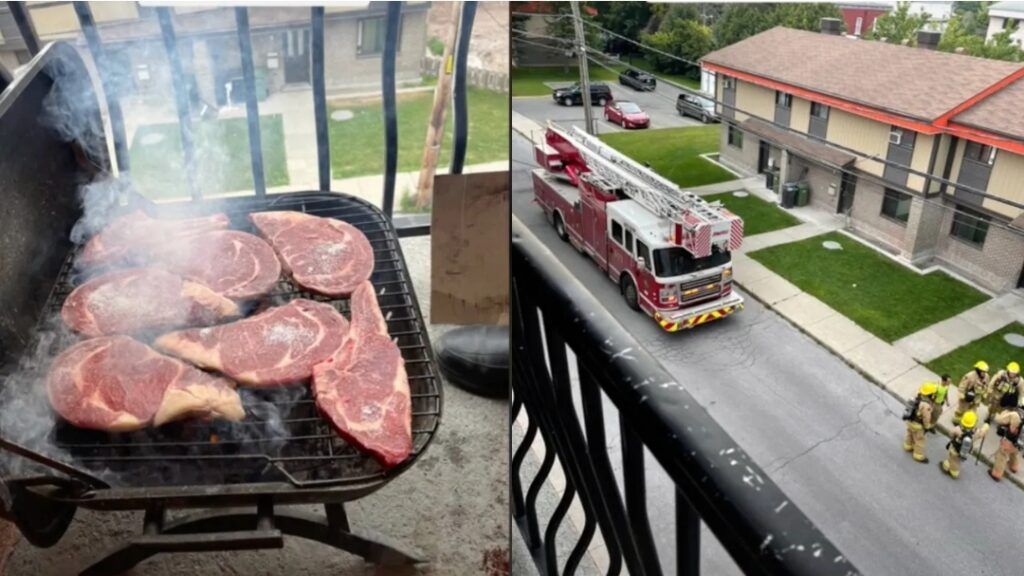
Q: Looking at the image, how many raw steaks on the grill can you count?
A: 7